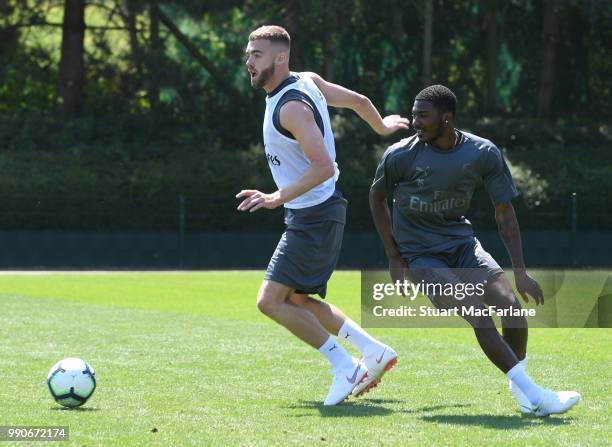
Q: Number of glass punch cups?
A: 0